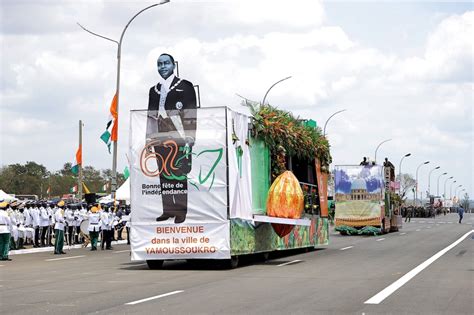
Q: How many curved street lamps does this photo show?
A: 12